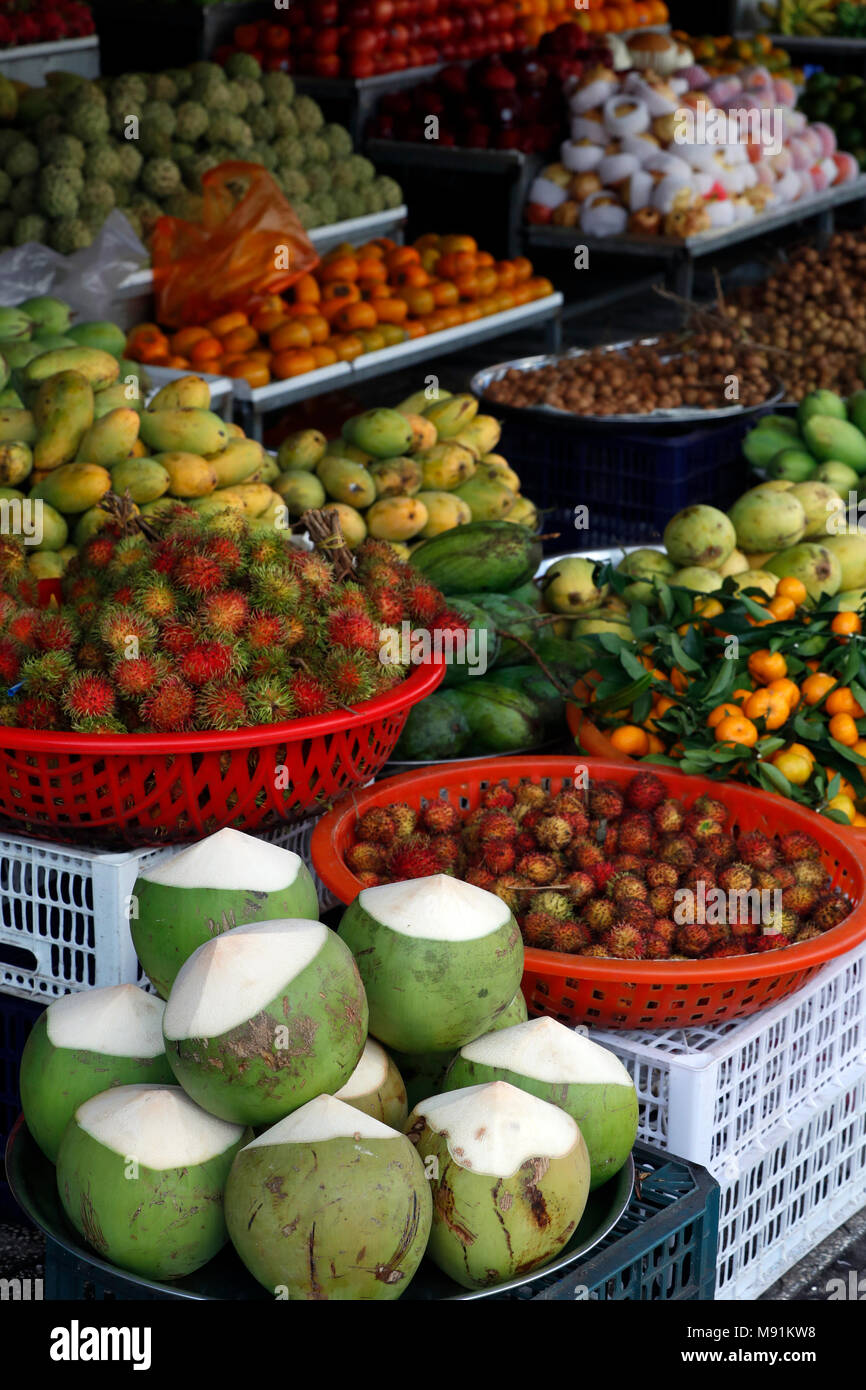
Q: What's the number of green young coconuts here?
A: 10